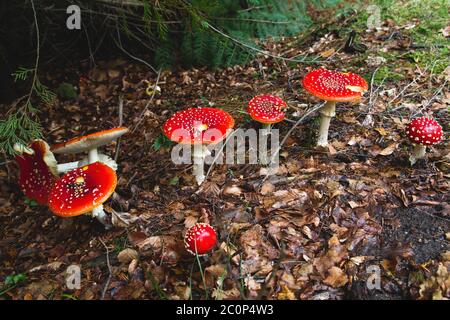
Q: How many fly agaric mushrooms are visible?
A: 8